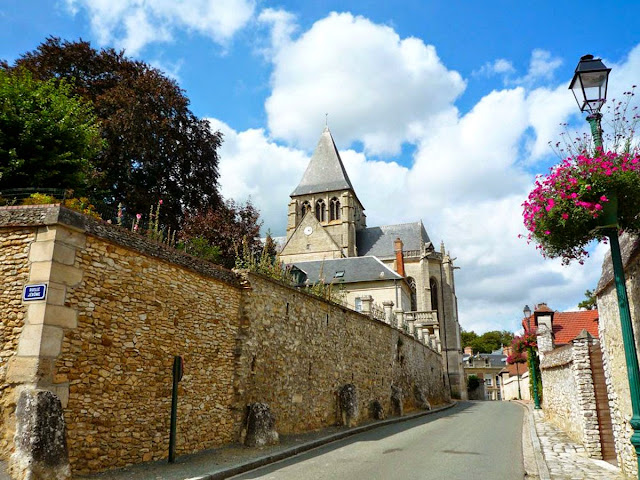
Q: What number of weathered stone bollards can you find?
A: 6